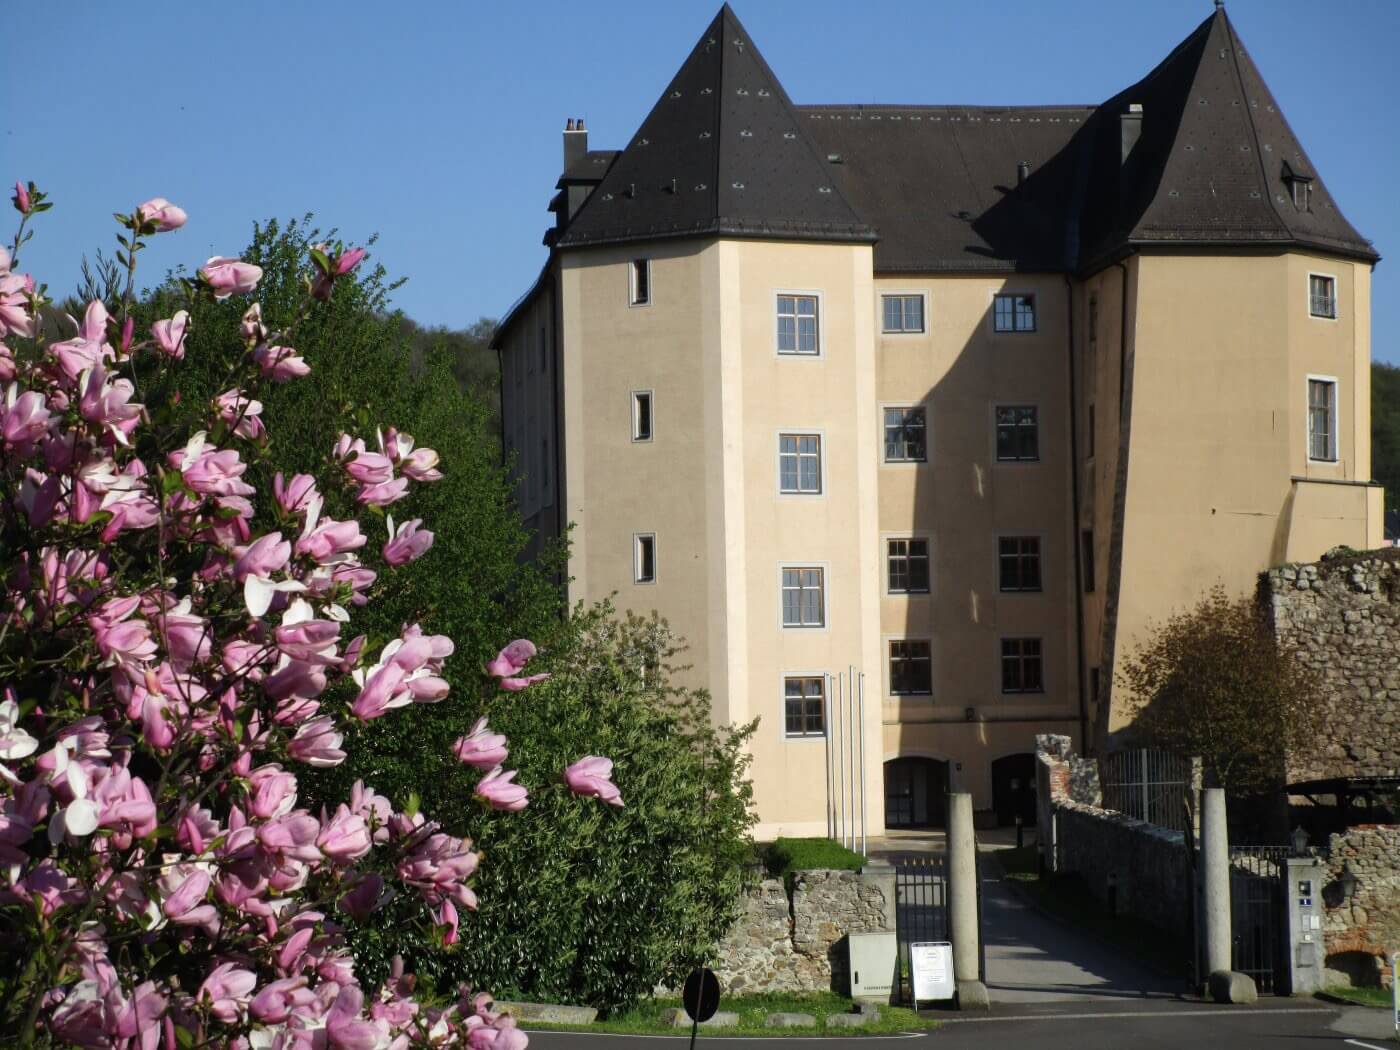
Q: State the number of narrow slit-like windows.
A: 3